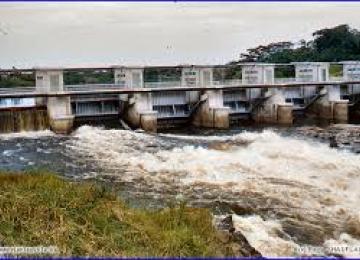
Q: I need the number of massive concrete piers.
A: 5